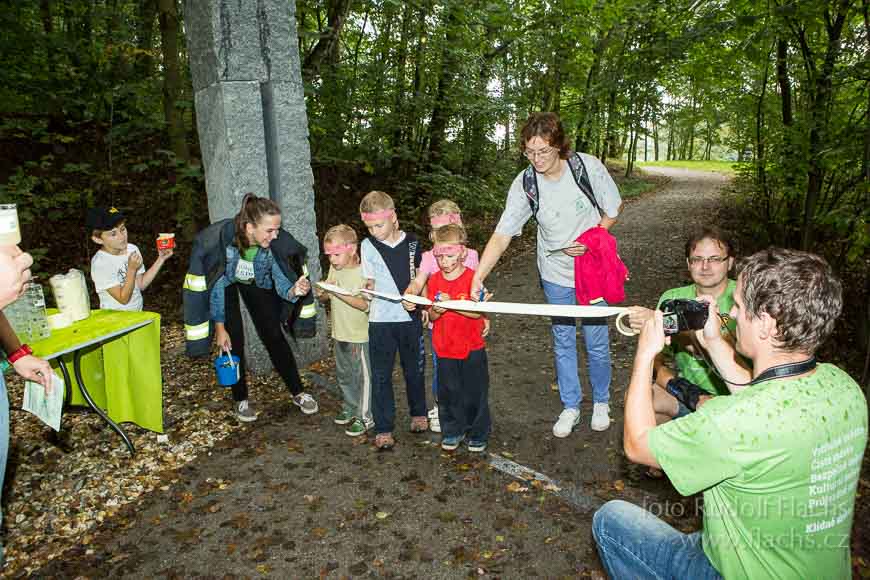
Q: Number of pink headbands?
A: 4